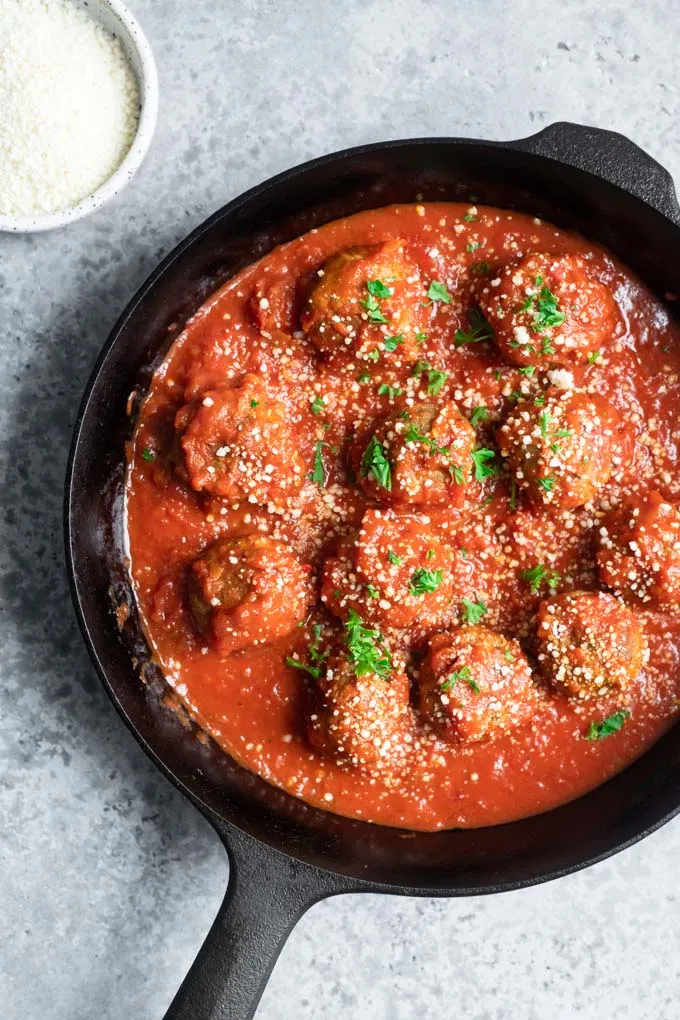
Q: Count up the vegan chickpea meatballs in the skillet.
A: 11